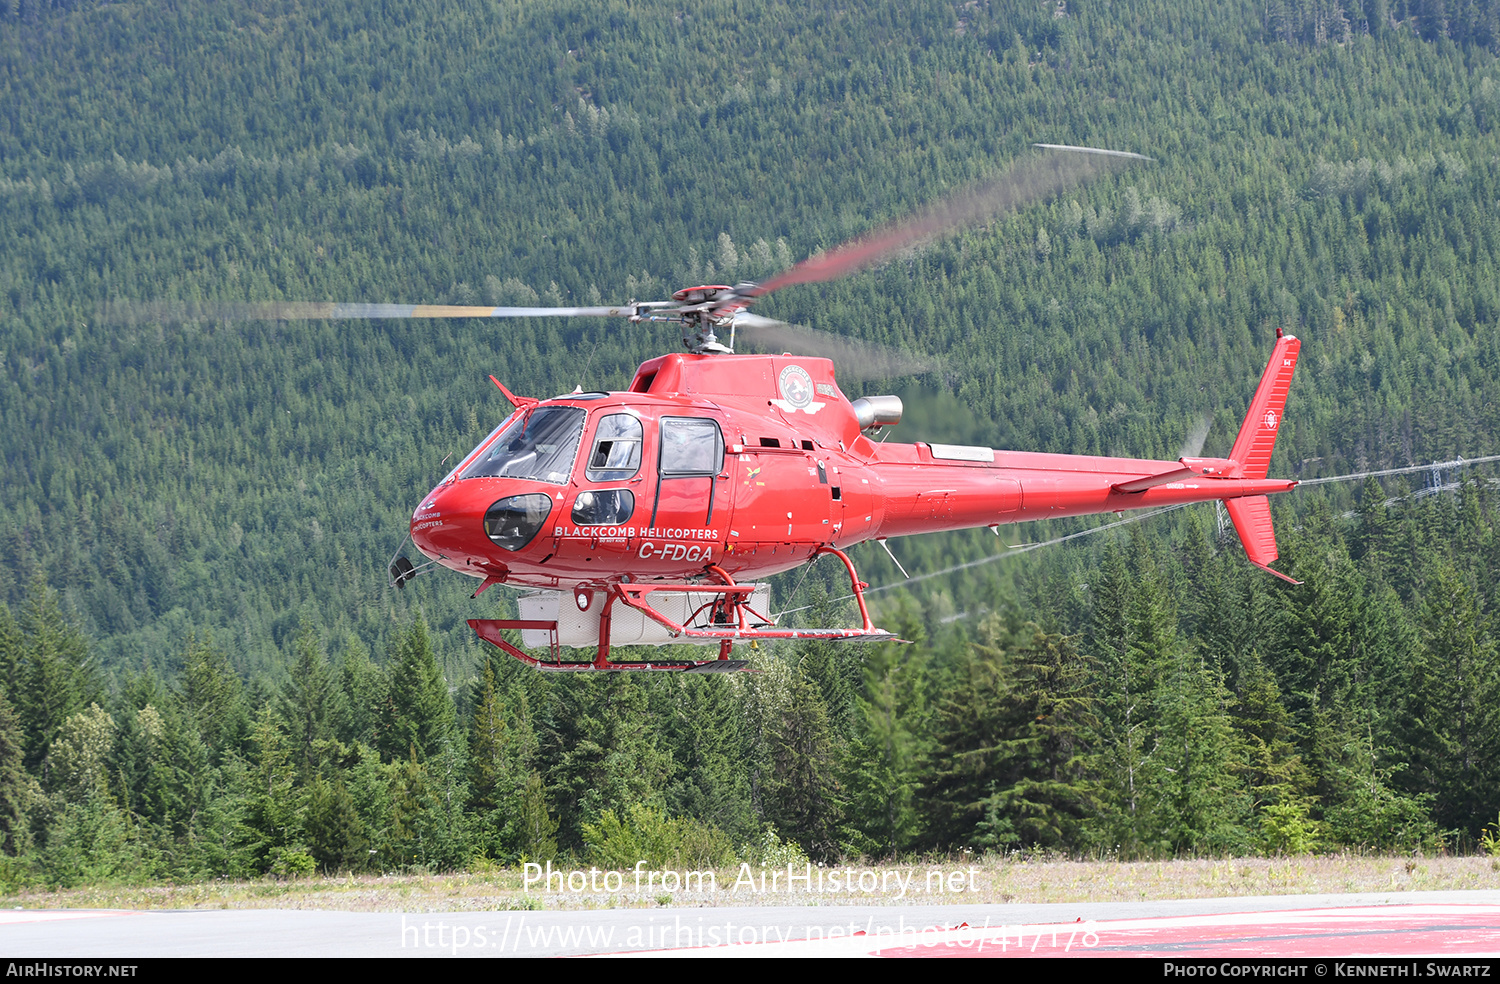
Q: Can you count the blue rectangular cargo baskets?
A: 0